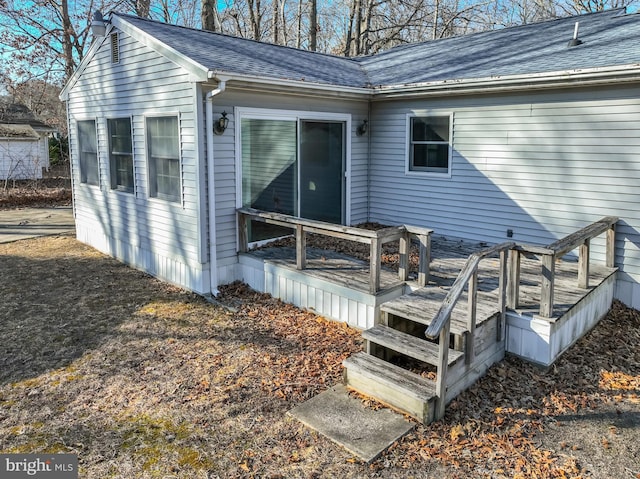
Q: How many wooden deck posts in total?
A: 12